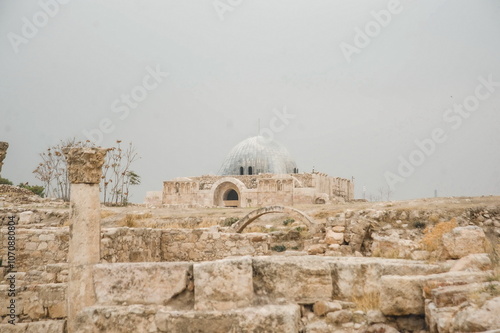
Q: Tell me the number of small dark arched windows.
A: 4